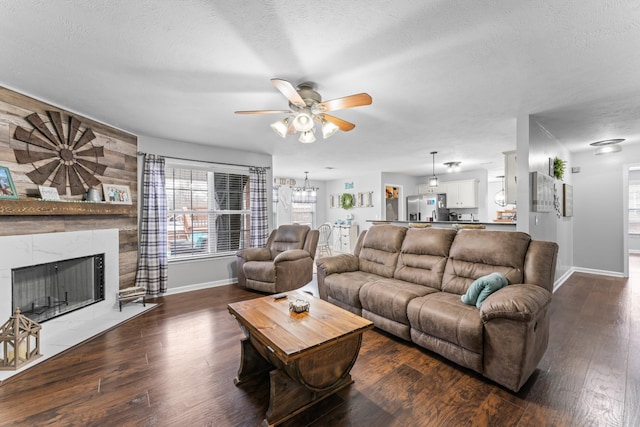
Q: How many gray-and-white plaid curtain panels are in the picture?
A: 2